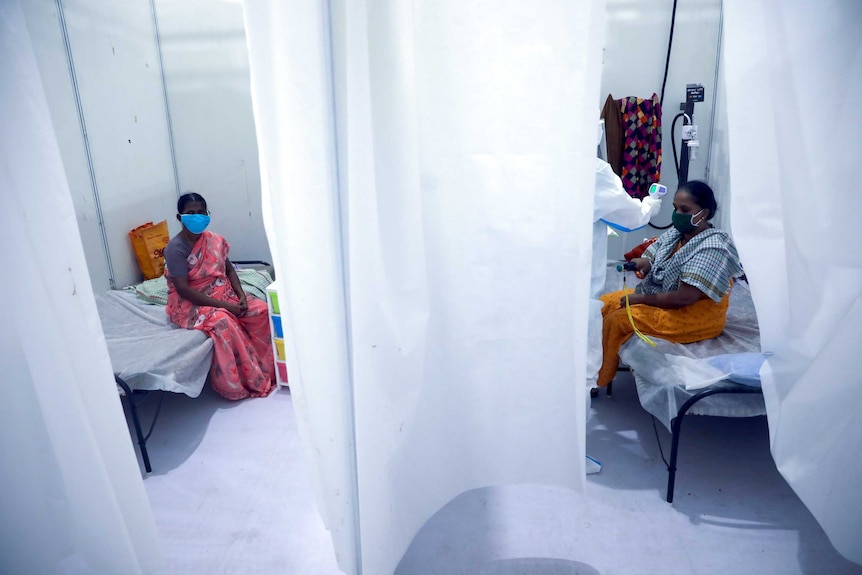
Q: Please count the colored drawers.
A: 4